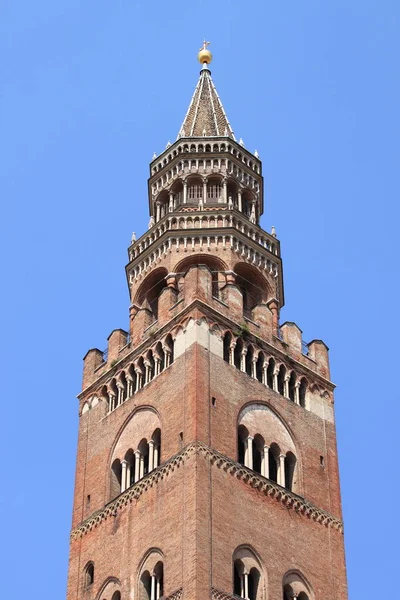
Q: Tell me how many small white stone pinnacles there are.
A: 14